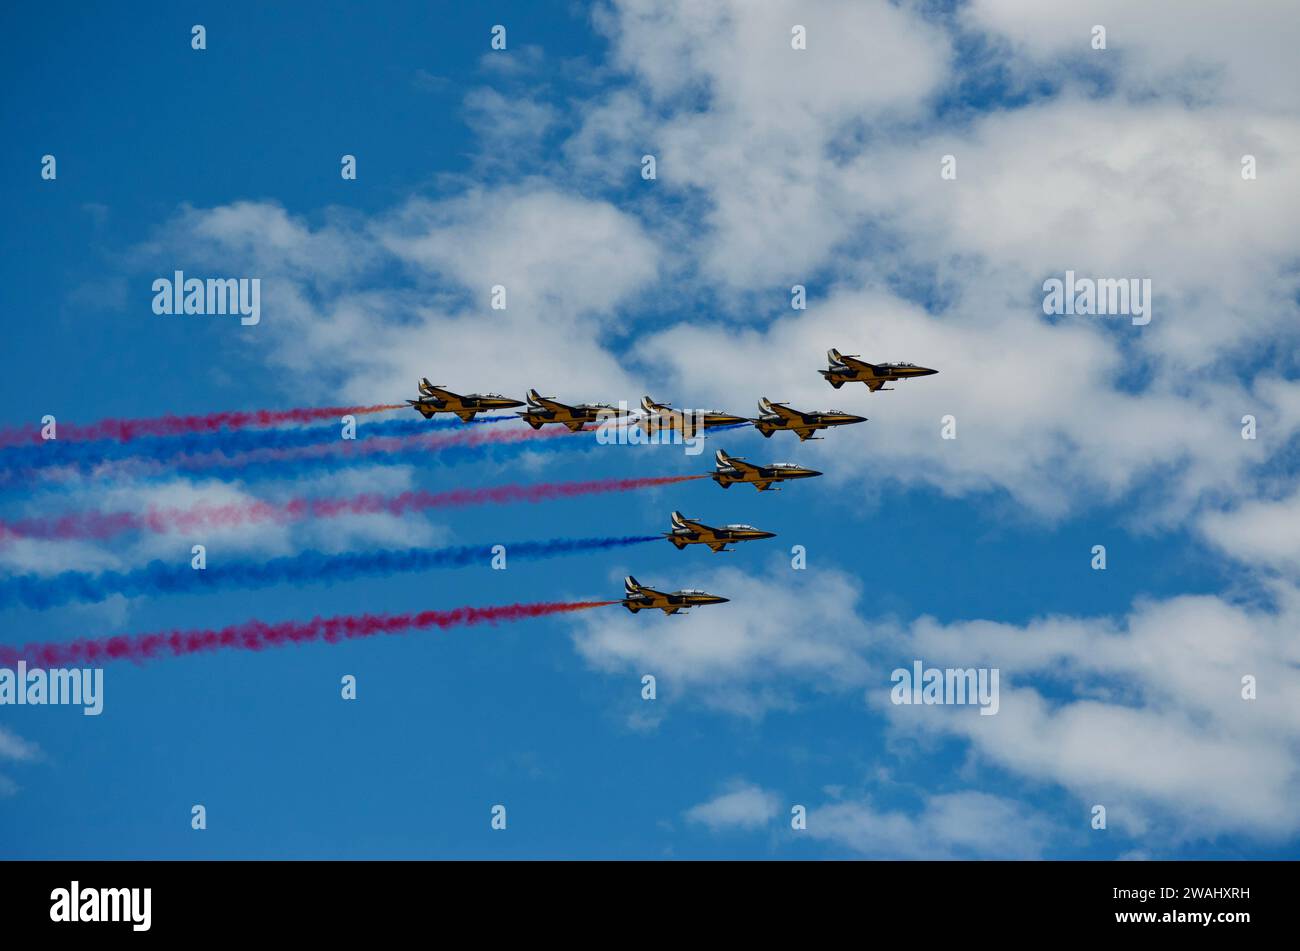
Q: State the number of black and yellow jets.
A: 8